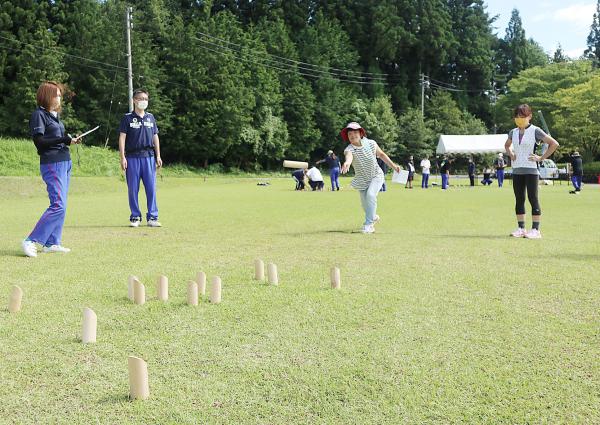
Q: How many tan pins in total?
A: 12